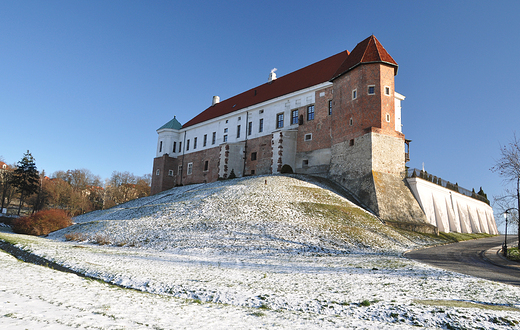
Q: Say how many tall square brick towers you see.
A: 1